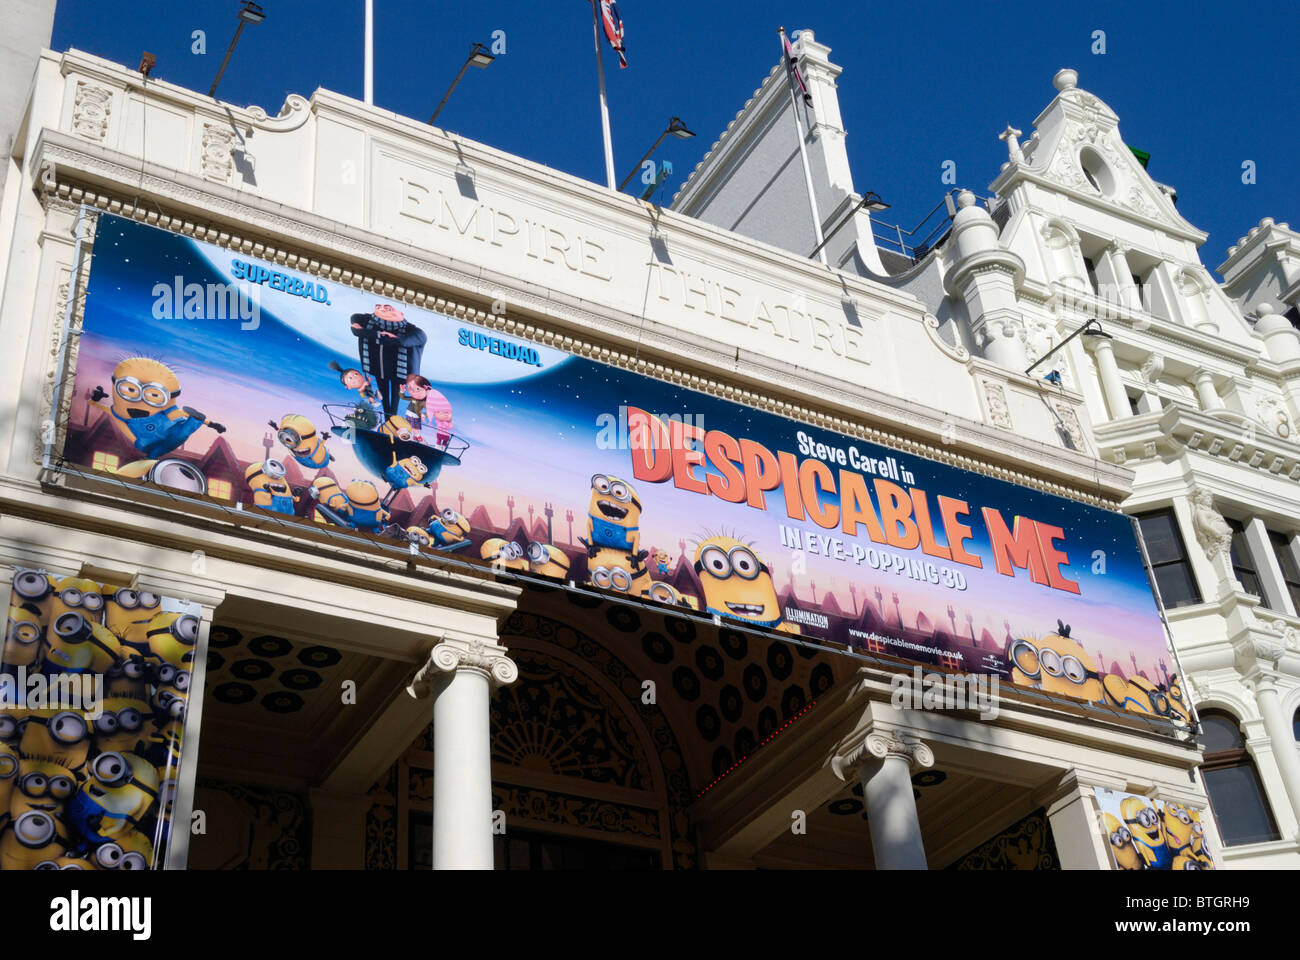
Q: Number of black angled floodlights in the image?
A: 5